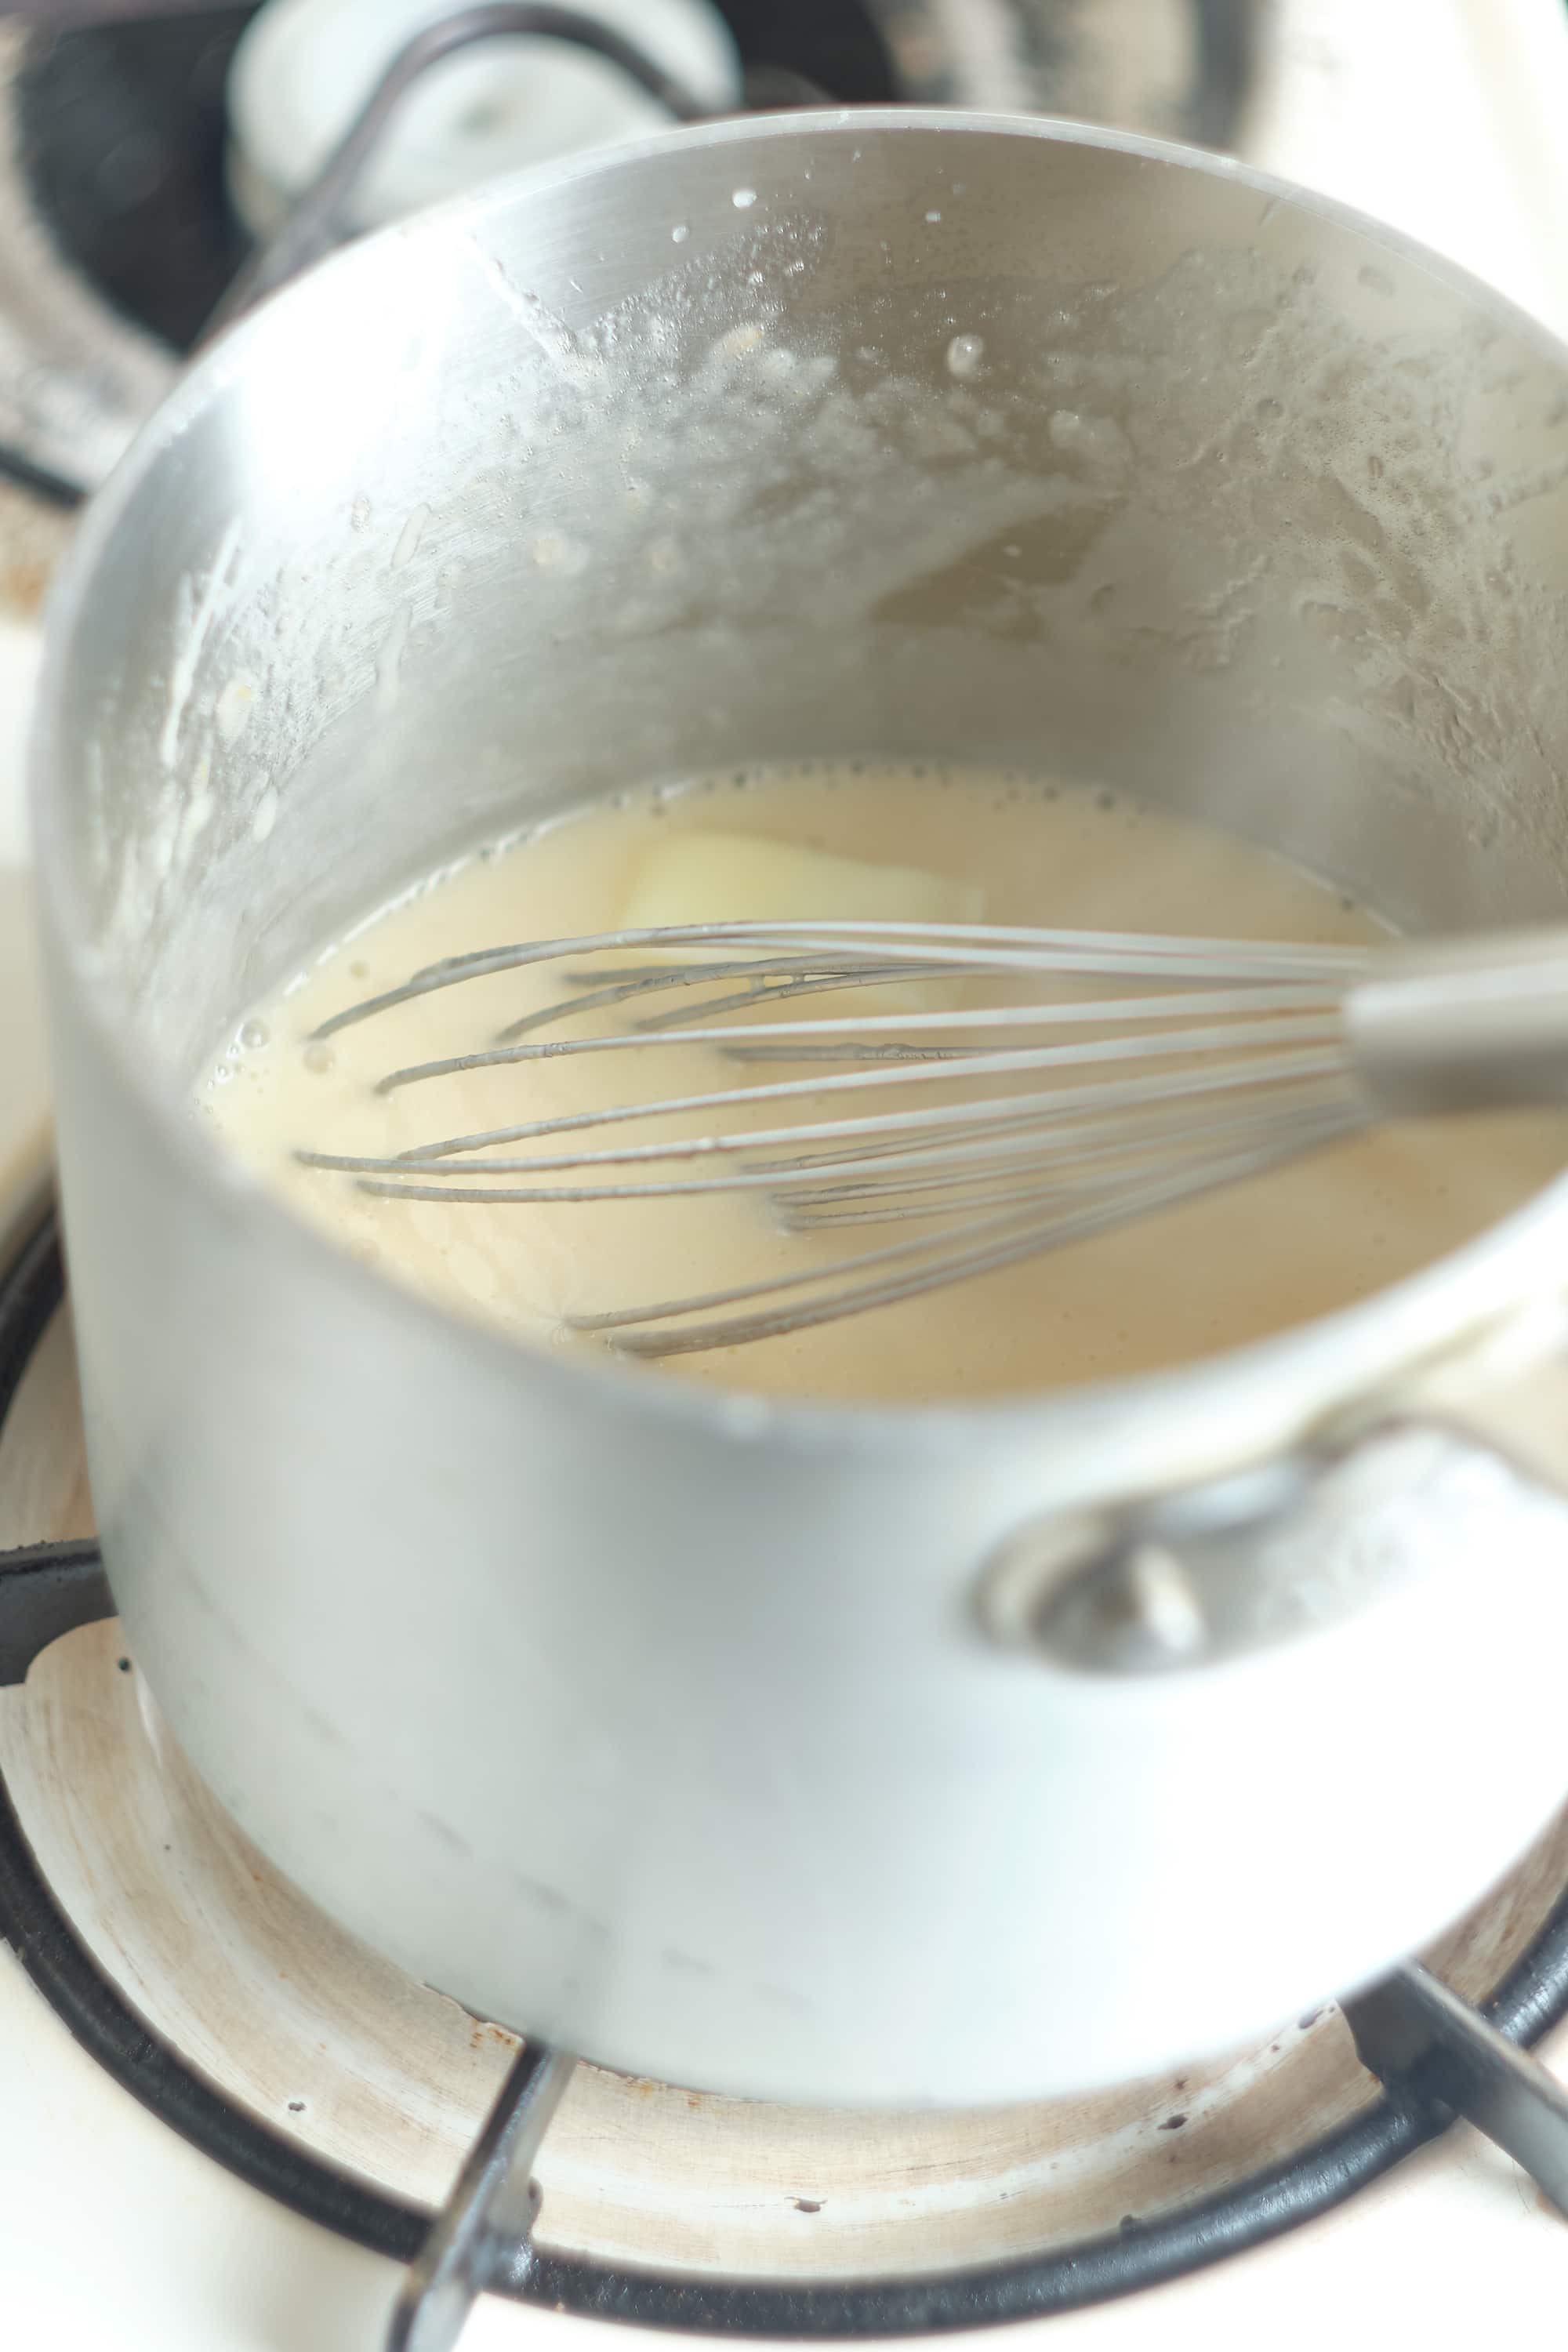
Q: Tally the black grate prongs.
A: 3